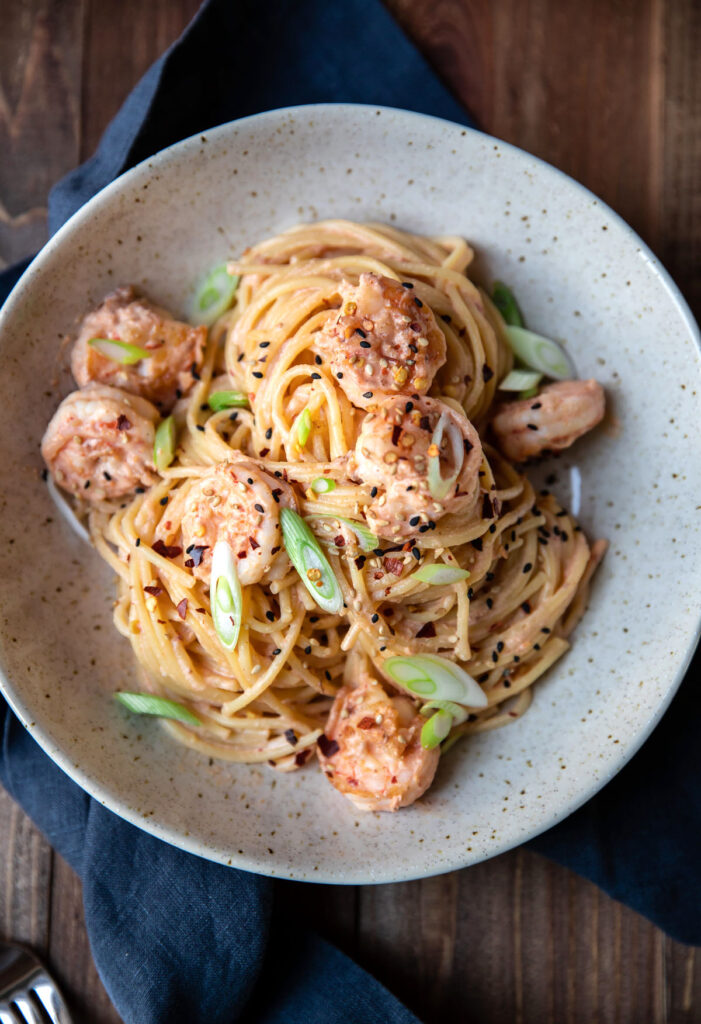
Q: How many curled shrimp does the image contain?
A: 7